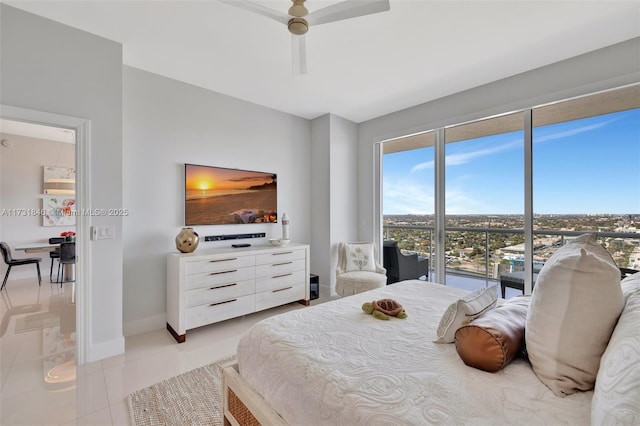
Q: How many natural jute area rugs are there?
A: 1